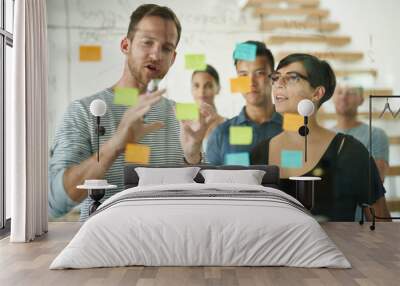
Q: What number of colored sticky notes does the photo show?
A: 11